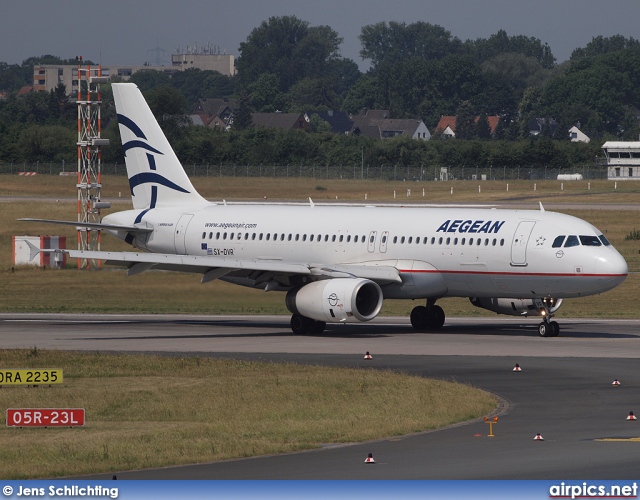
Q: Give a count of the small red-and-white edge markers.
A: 6